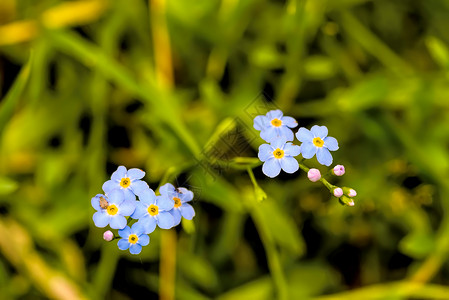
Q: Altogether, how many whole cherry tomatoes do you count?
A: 0